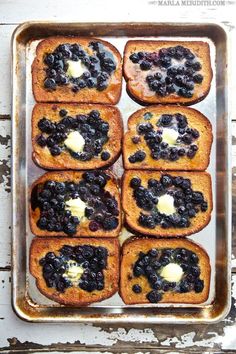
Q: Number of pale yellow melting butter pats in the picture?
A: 7